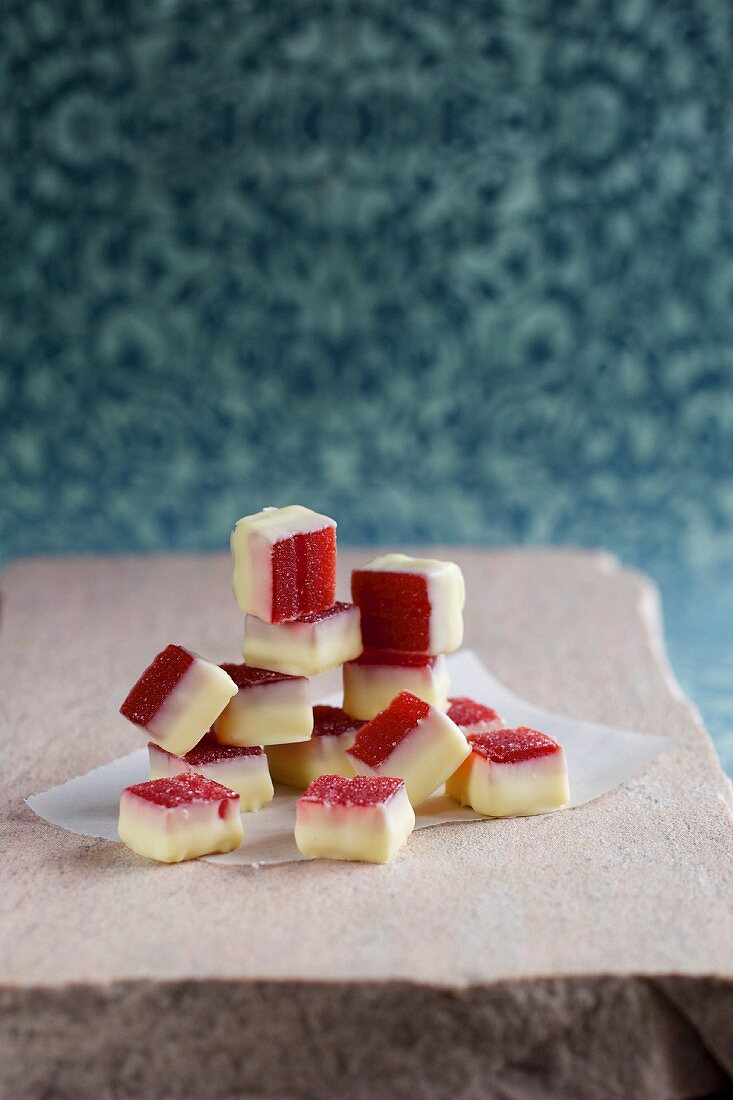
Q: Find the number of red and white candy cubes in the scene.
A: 13